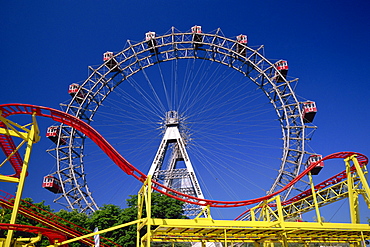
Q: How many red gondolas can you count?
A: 10